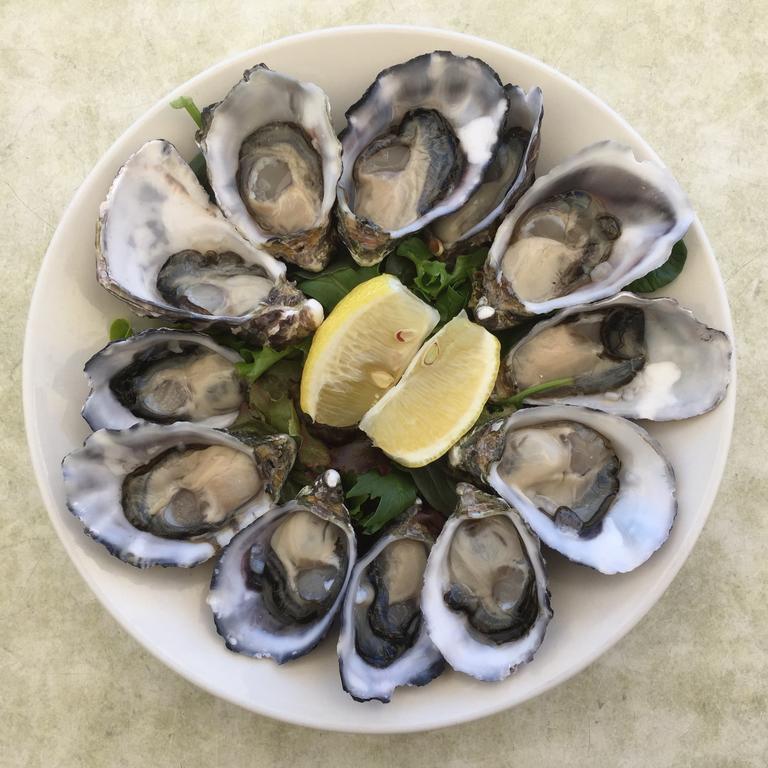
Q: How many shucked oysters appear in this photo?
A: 12